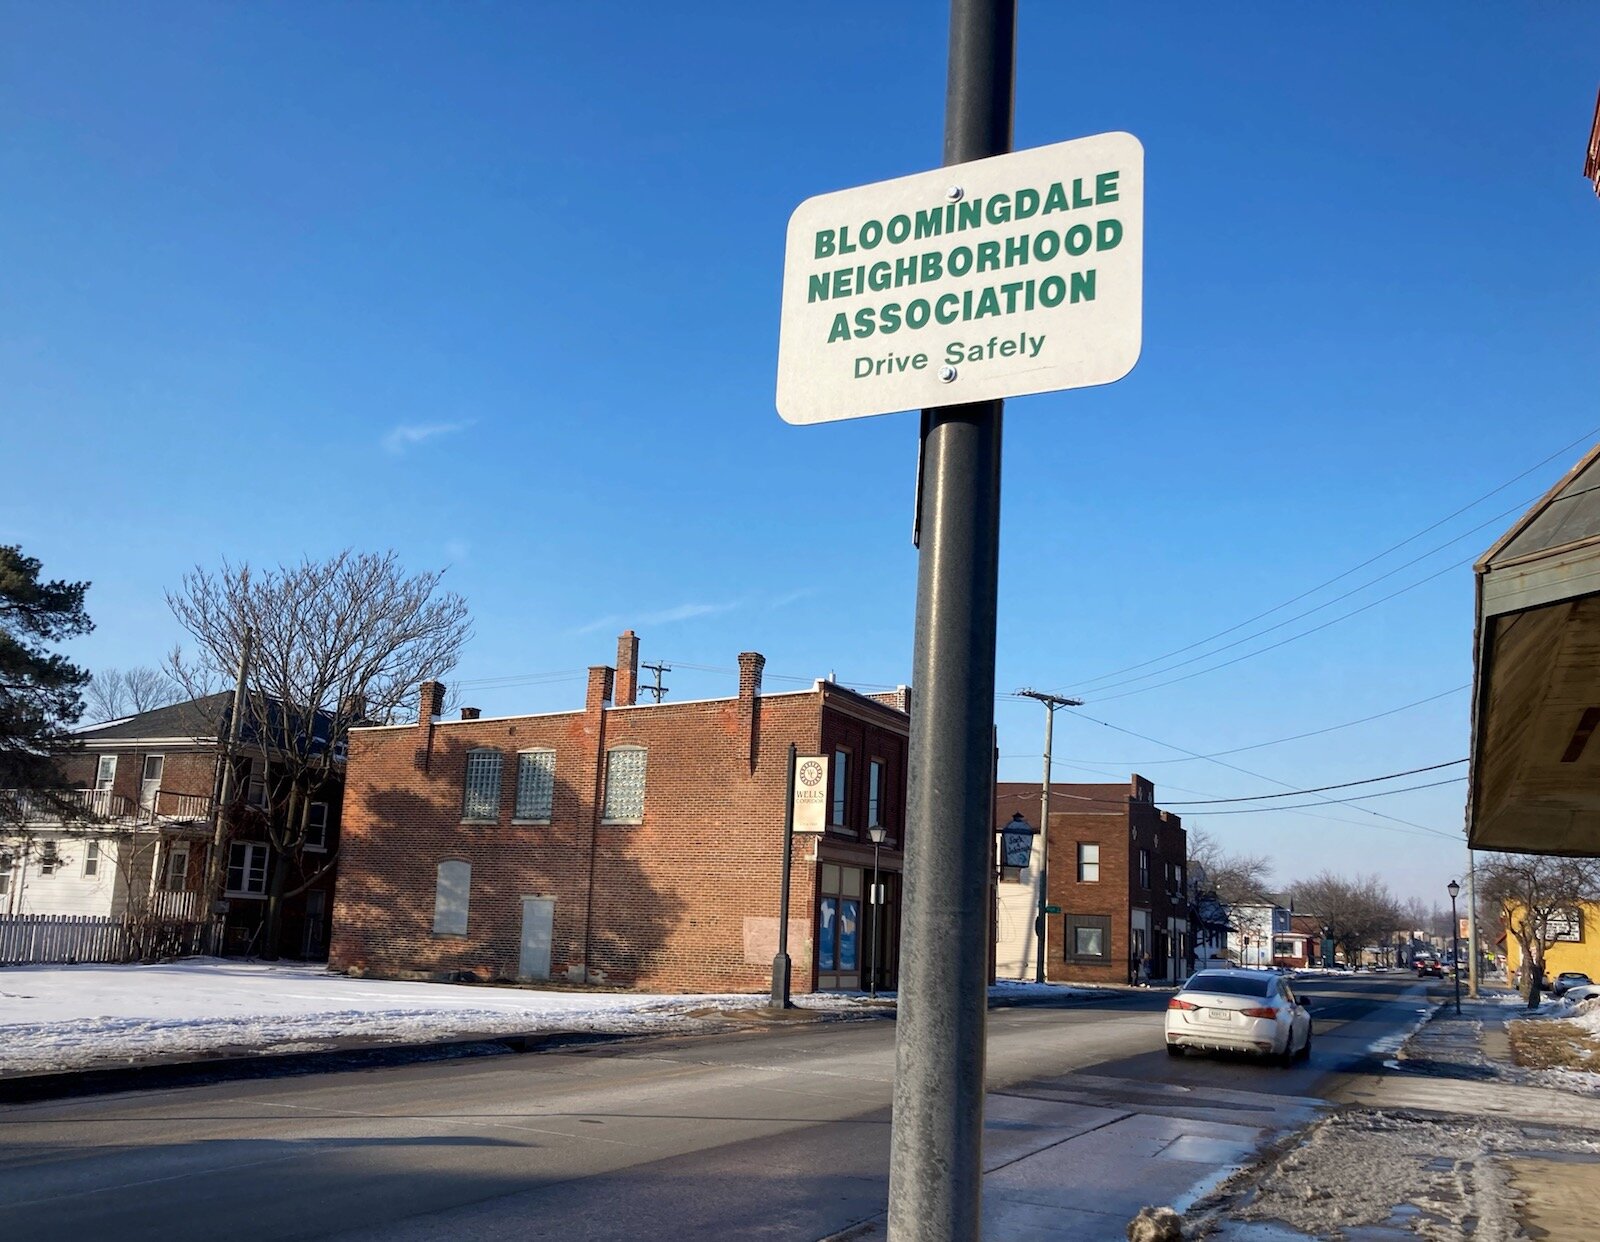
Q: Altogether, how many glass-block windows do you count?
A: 3